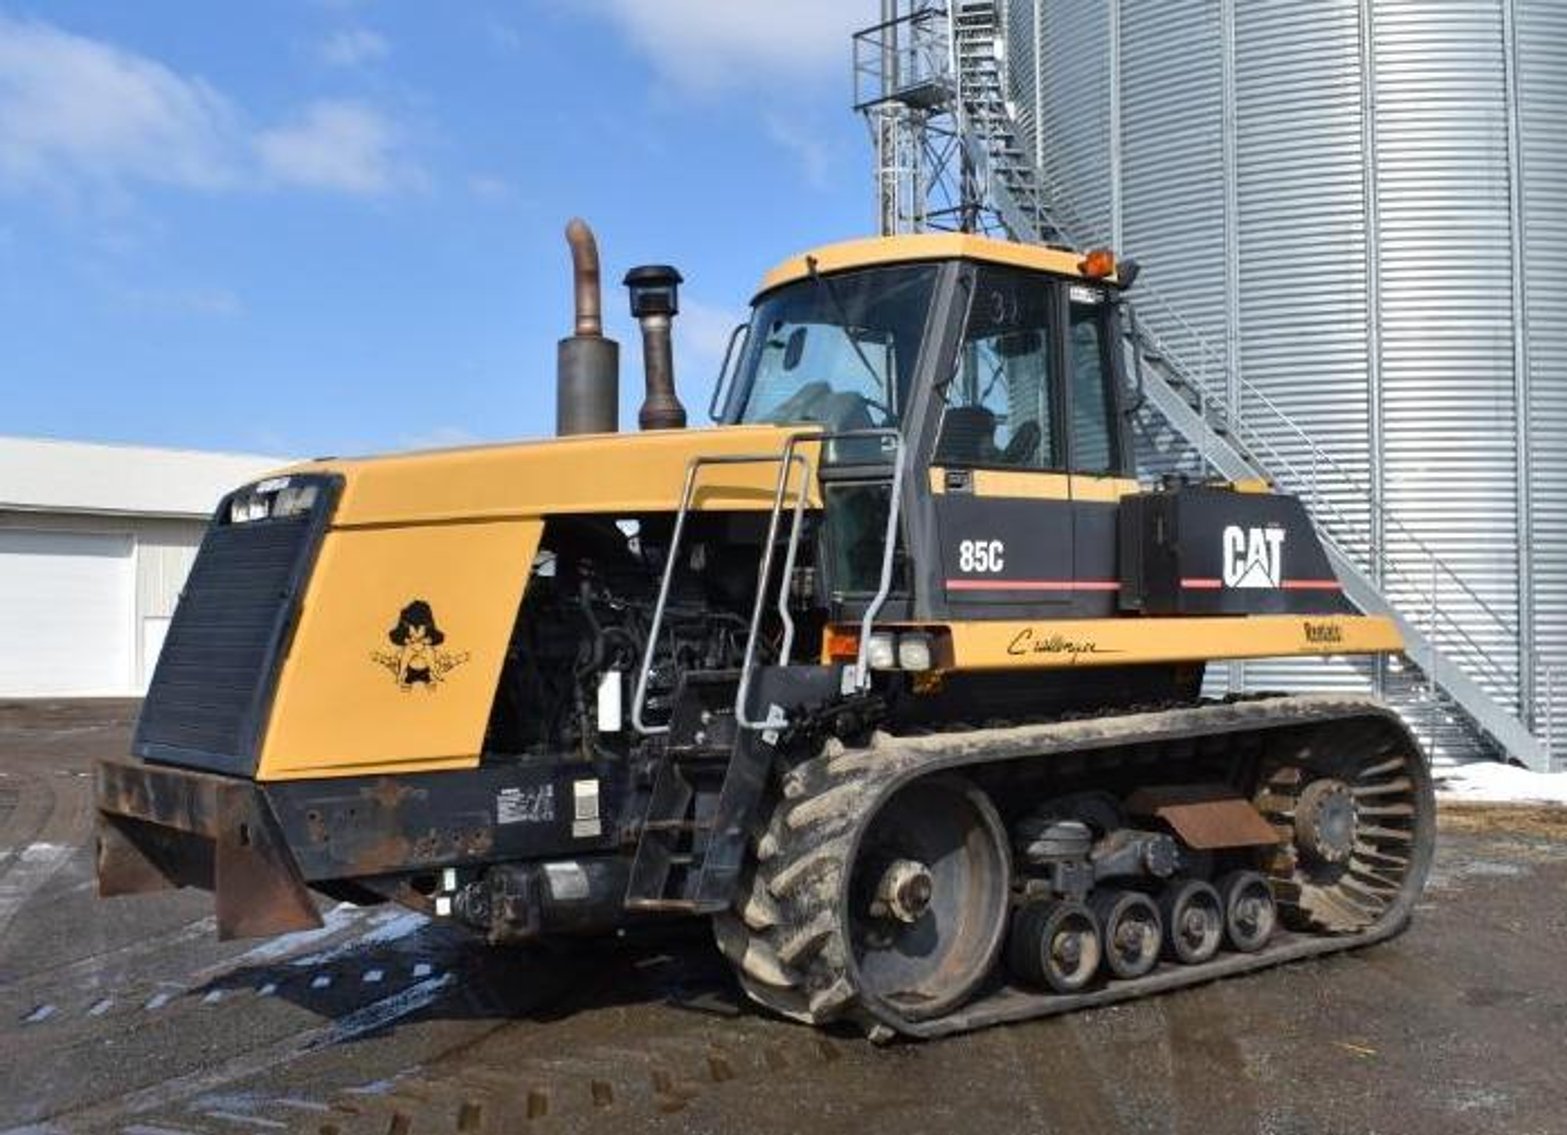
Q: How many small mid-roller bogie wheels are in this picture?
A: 4